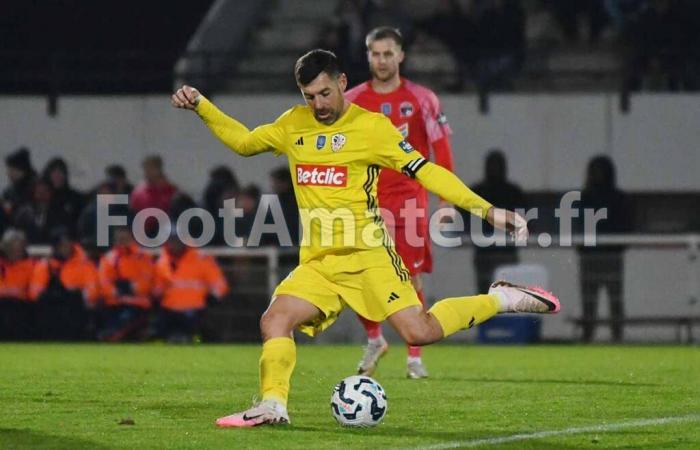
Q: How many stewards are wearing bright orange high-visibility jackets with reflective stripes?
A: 4